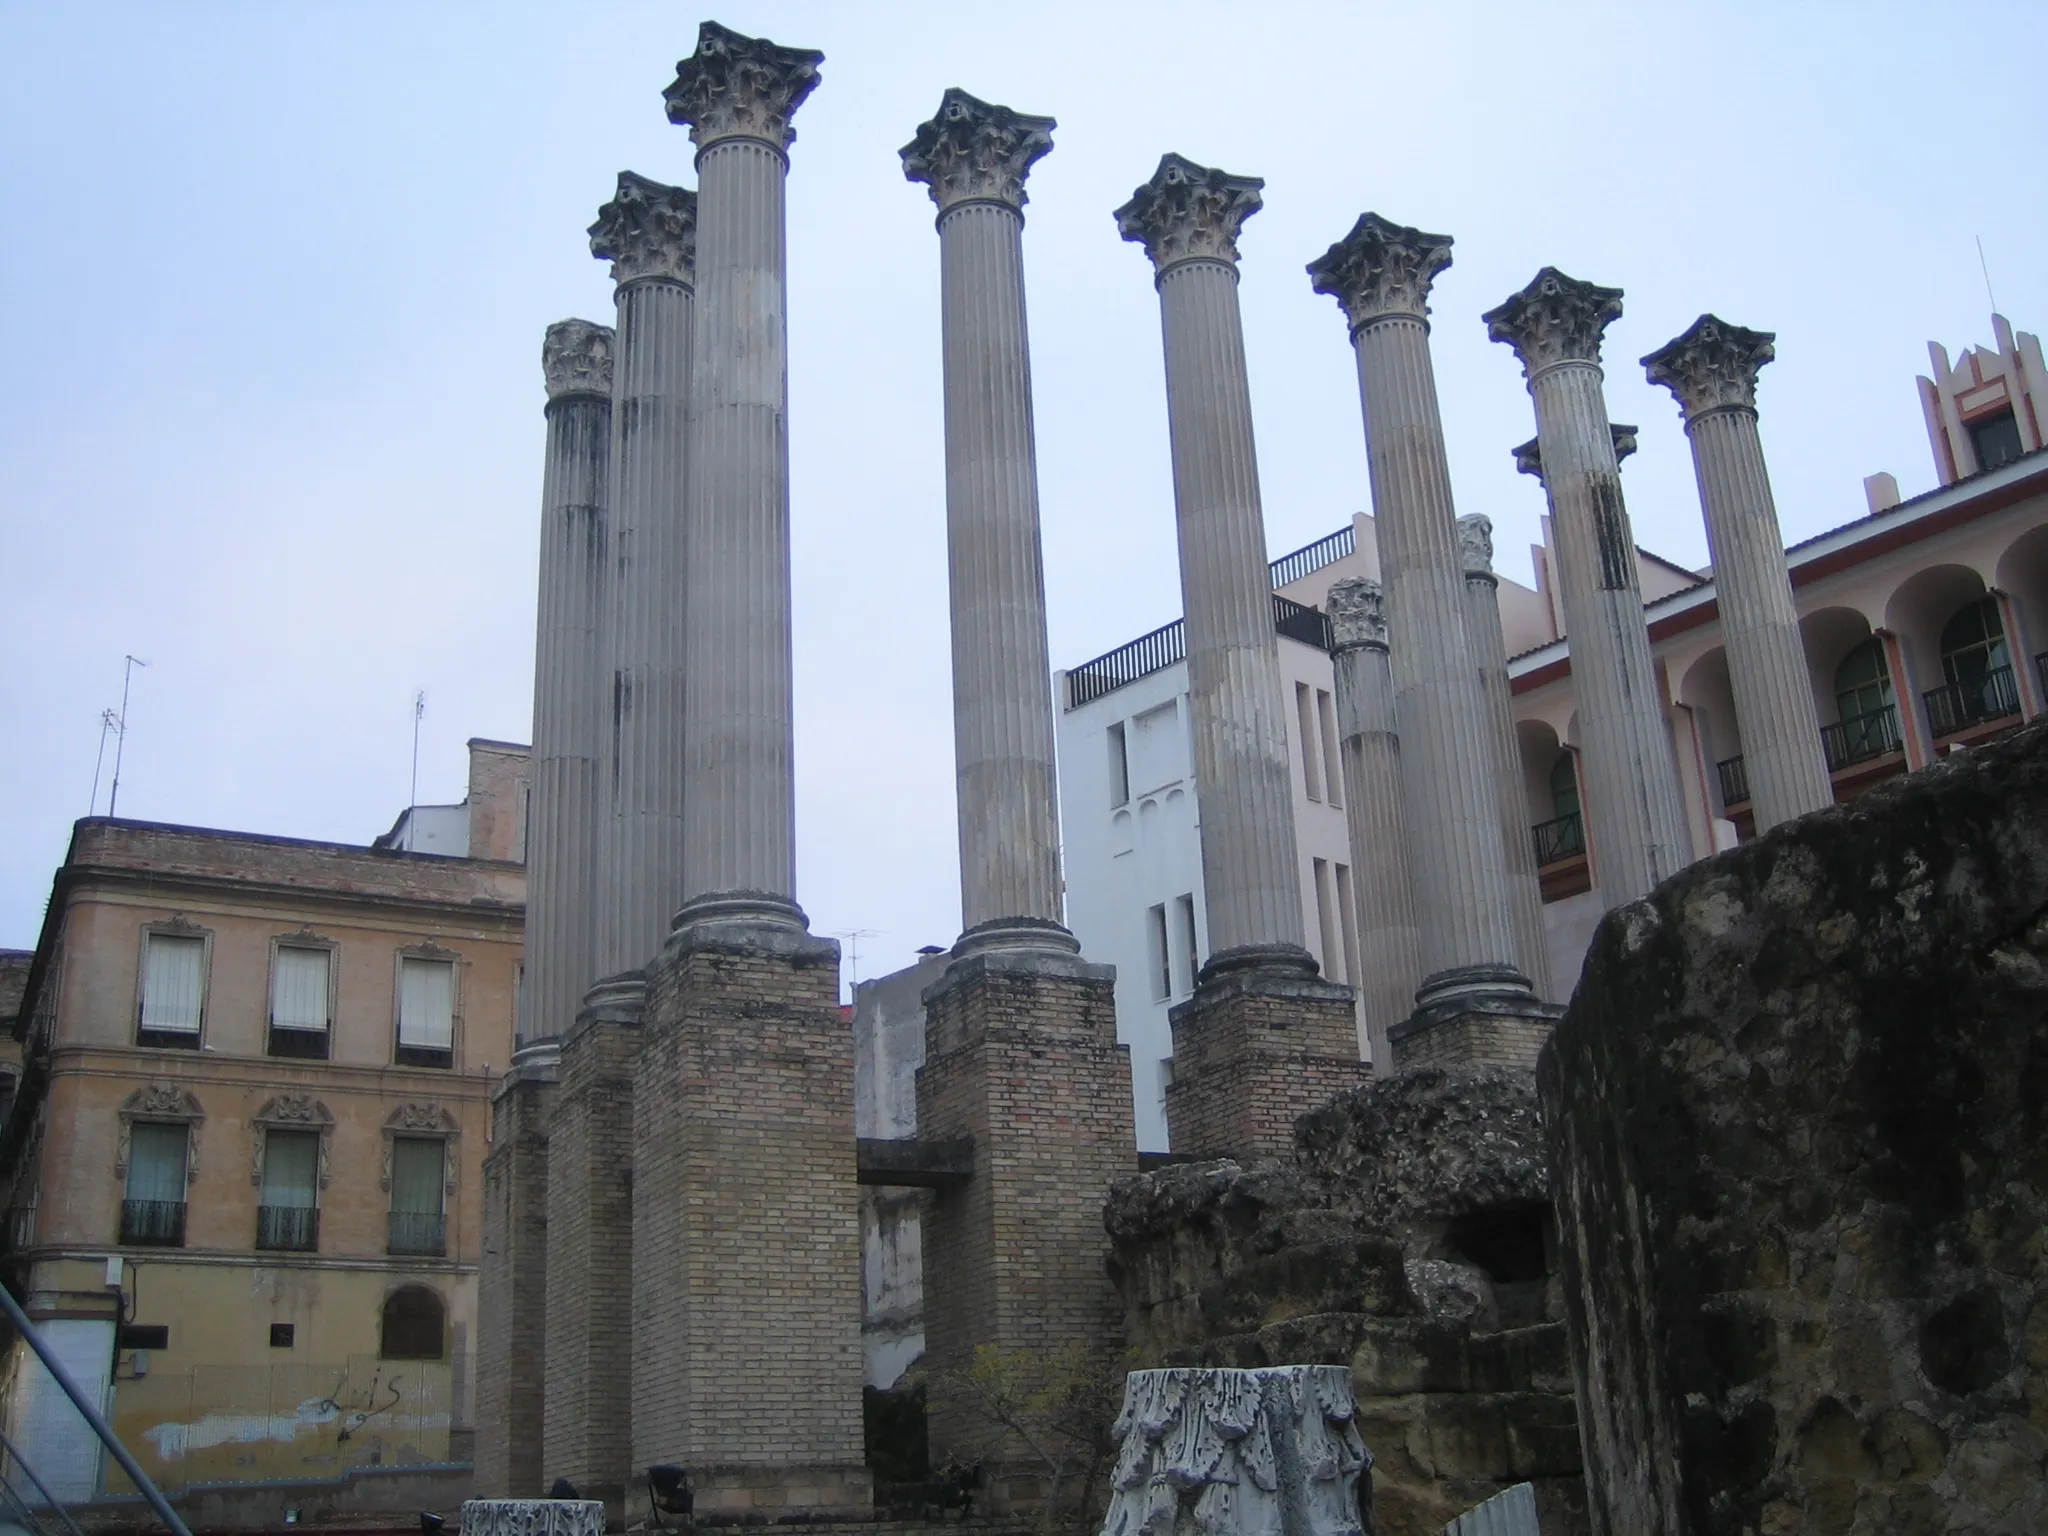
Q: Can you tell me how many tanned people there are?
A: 0